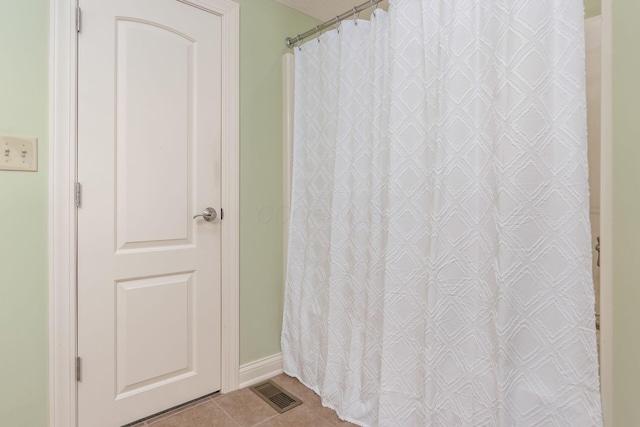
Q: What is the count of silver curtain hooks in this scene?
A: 5